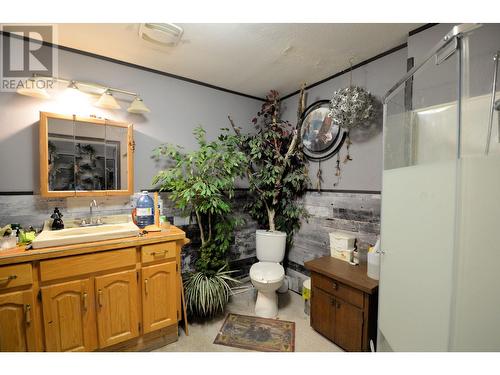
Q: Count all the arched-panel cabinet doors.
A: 4